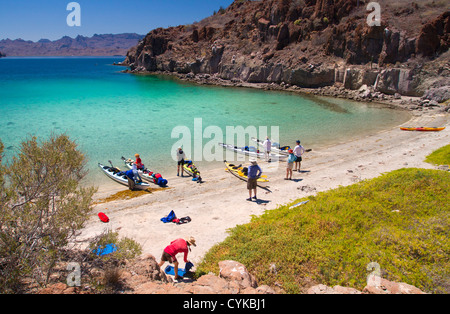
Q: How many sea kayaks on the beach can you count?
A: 7